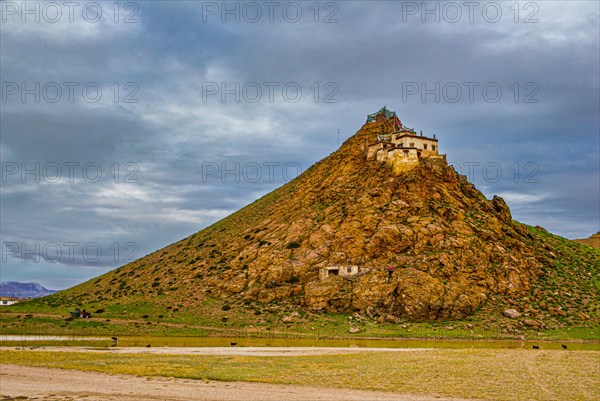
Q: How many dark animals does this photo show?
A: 5